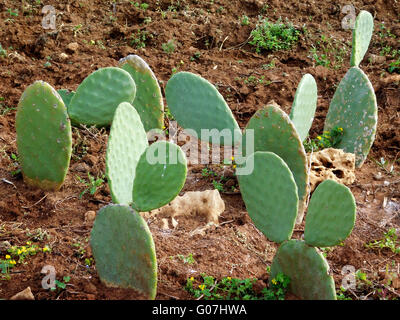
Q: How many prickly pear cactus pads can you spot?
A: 15